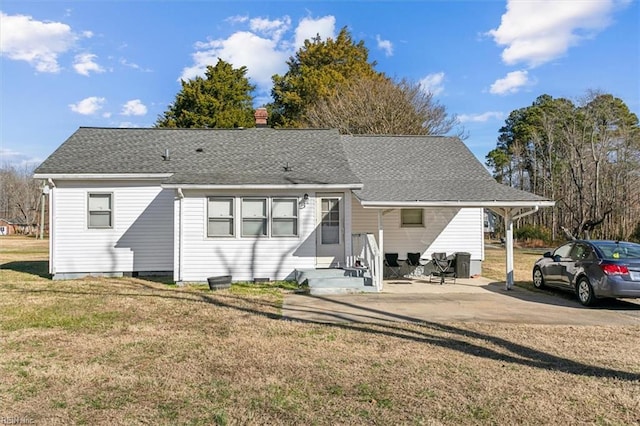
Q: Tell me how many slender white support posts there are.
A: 2